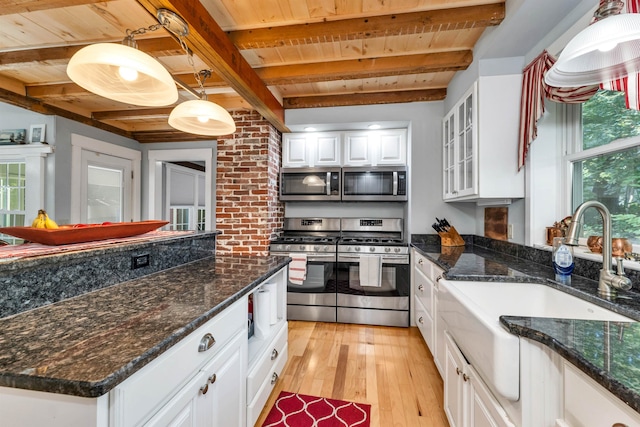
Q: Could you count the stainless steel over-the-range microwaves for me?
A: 2